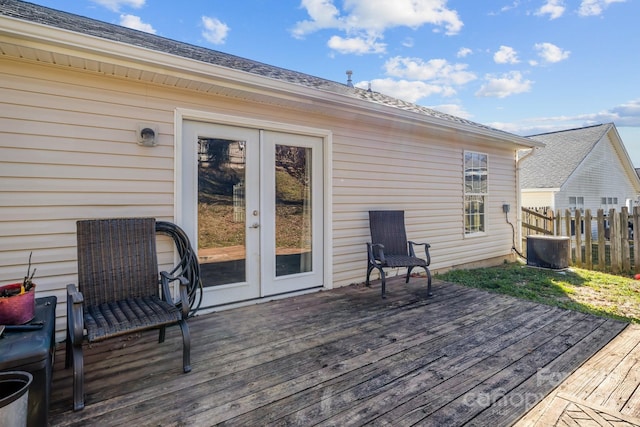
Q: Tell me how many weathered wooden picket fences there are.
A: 1